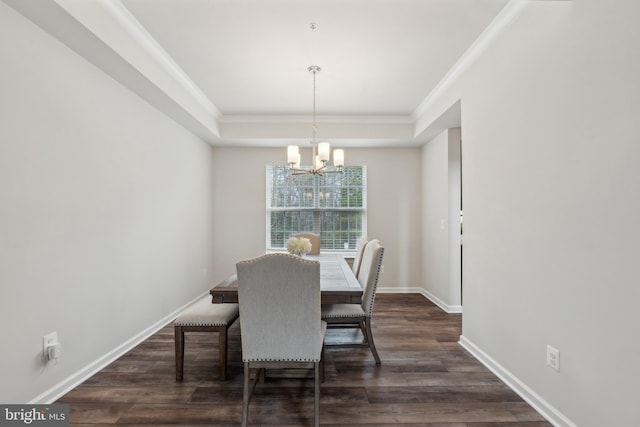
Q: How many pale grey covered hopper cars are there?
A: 0